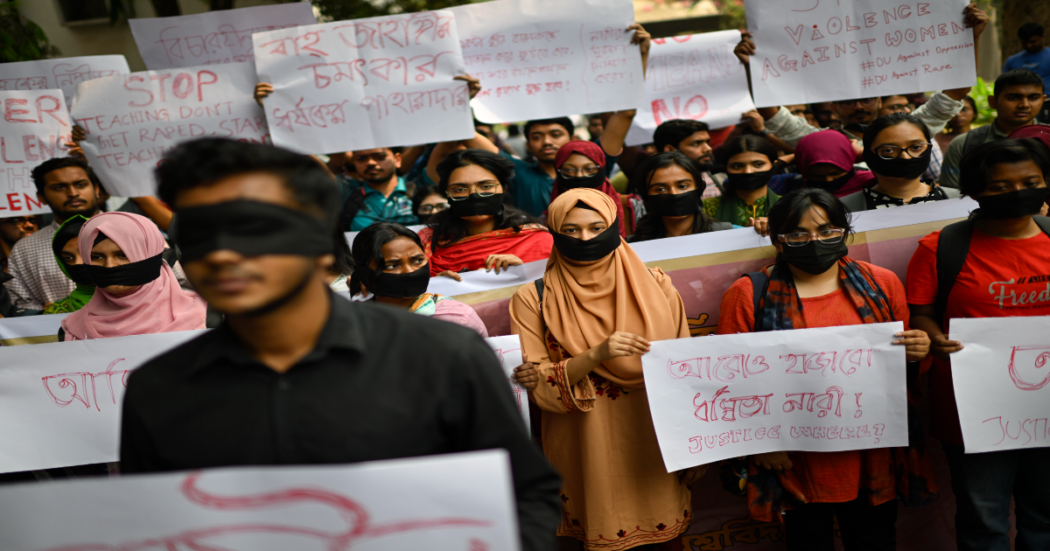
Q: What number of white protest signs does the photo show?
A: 13